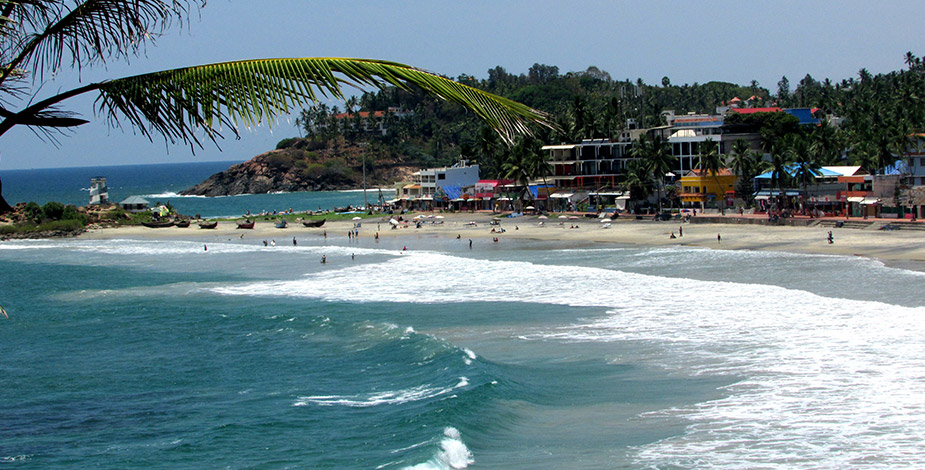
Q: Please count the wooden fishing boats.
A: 6